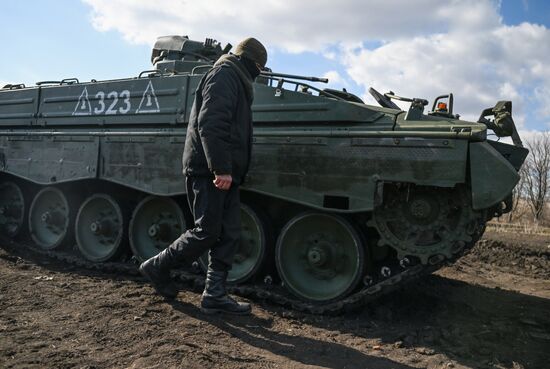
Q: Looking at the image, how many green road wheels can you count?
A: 6